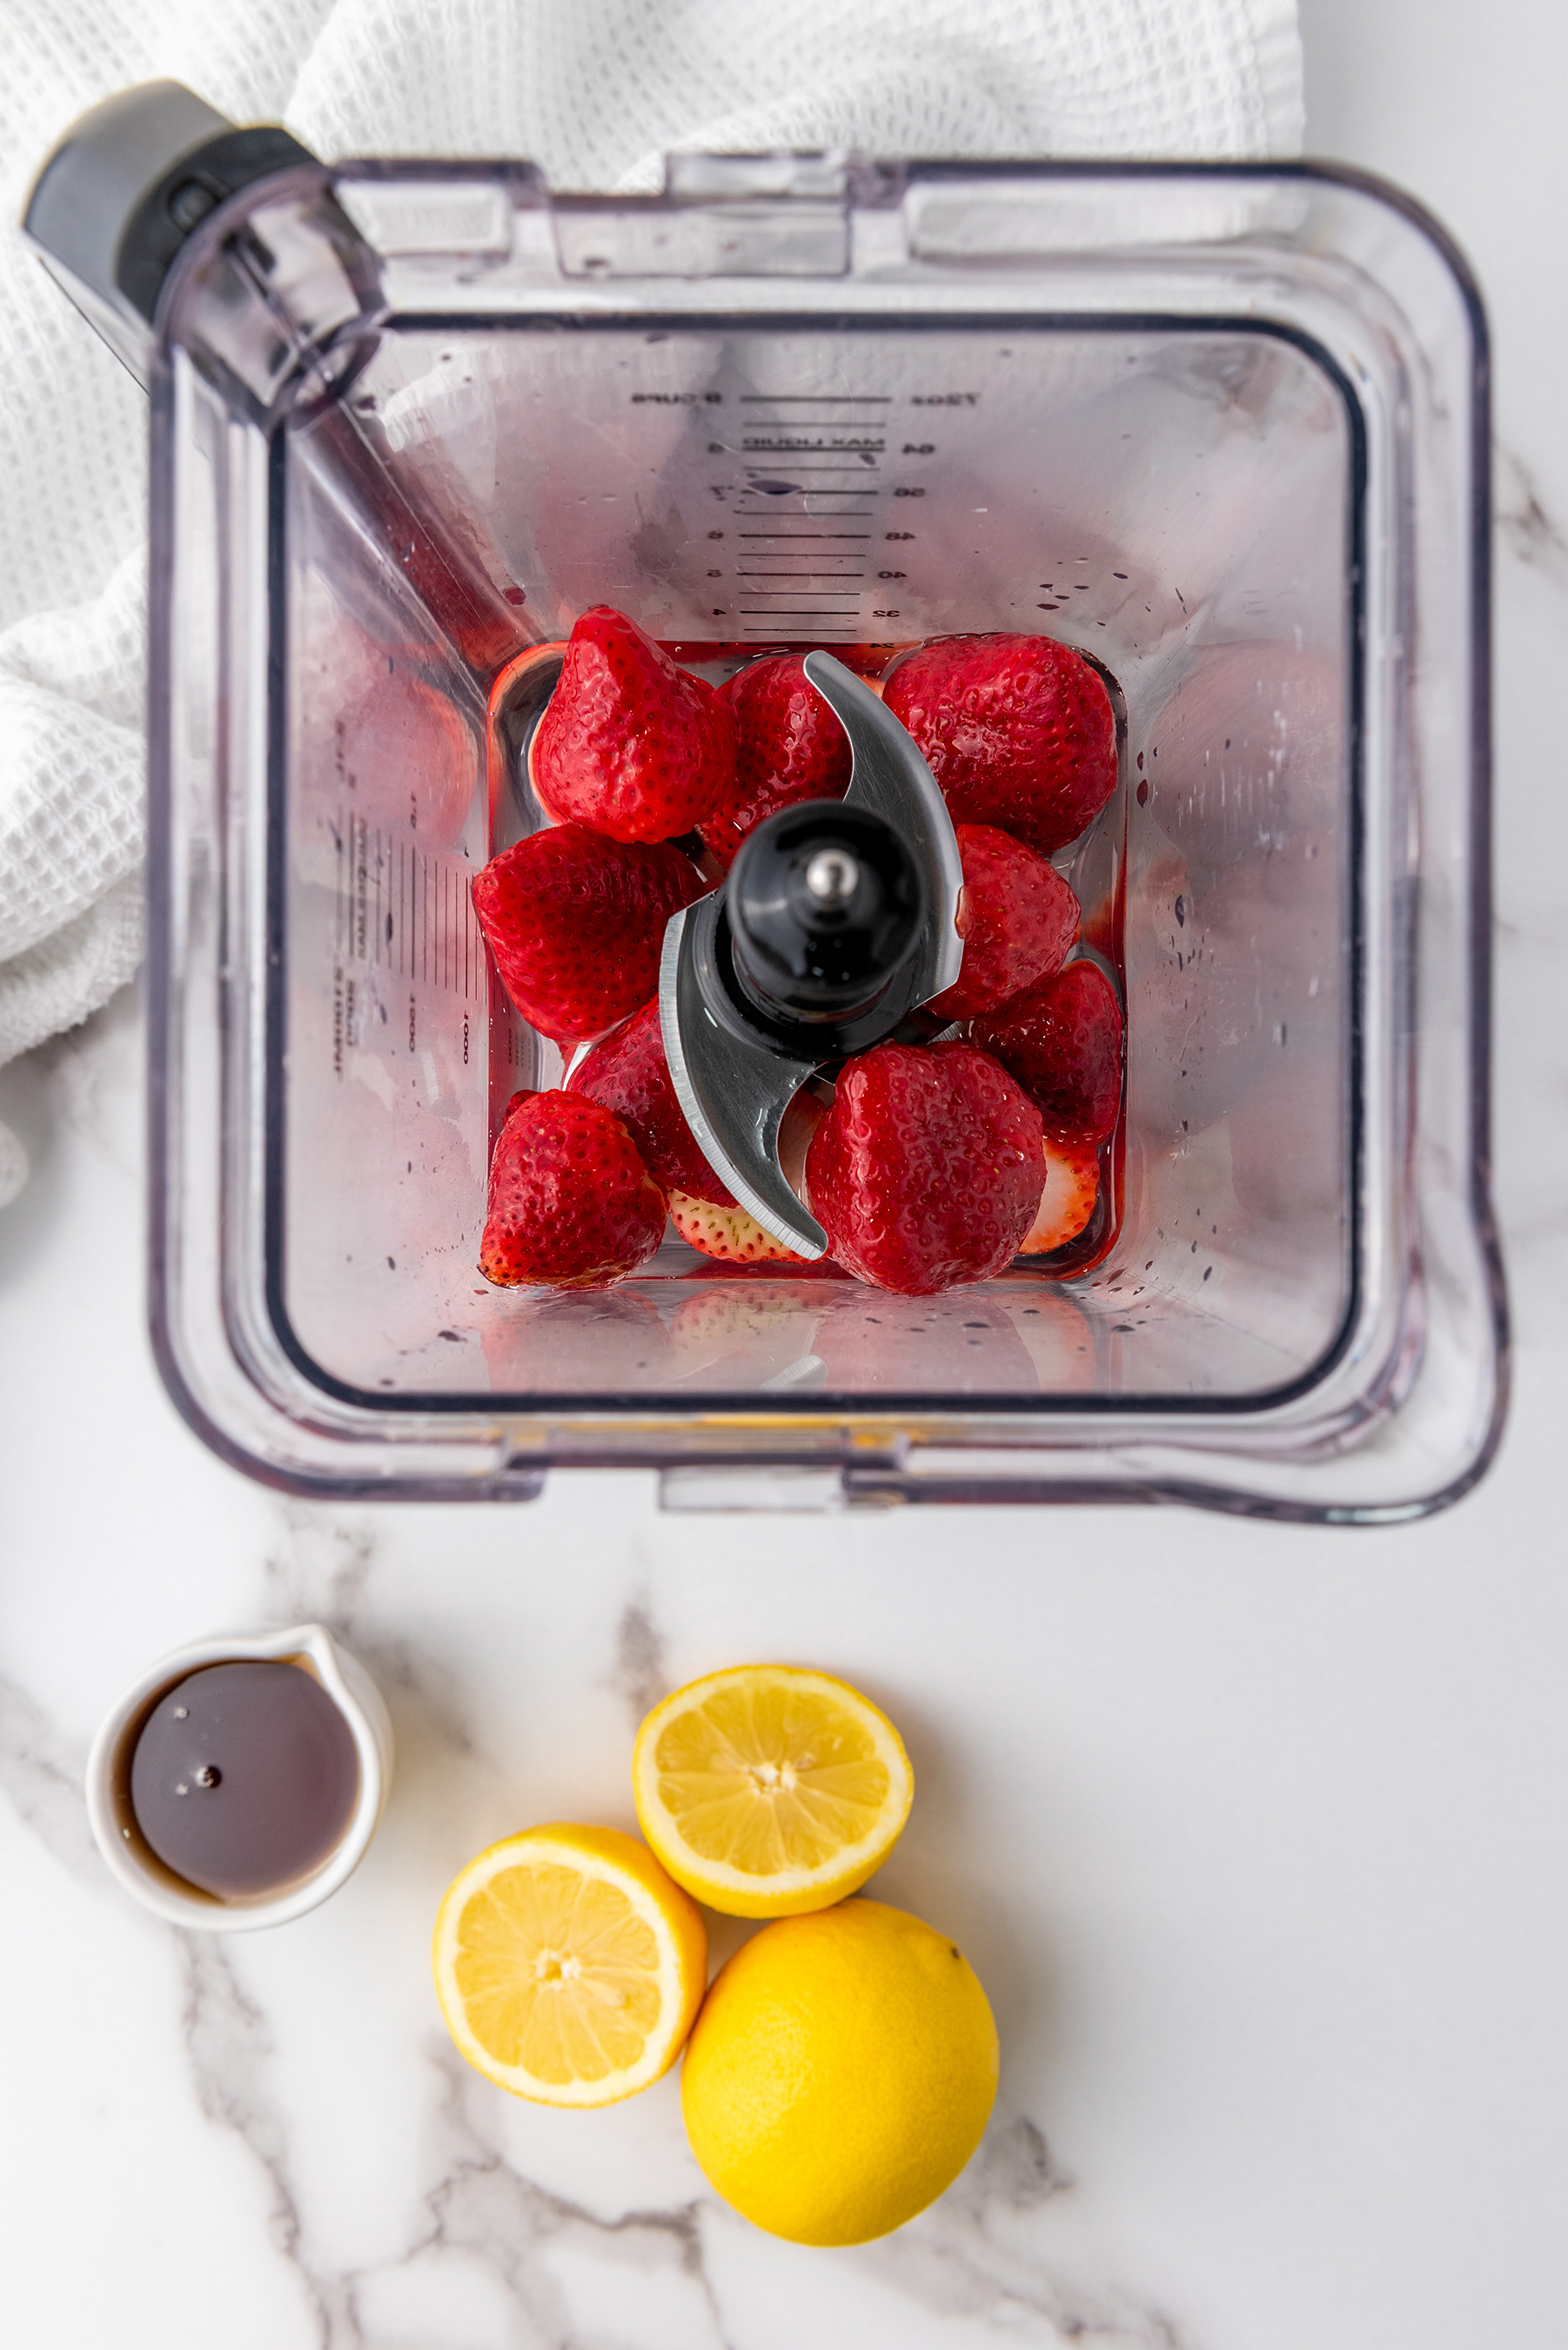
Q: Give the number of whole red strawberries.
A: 9